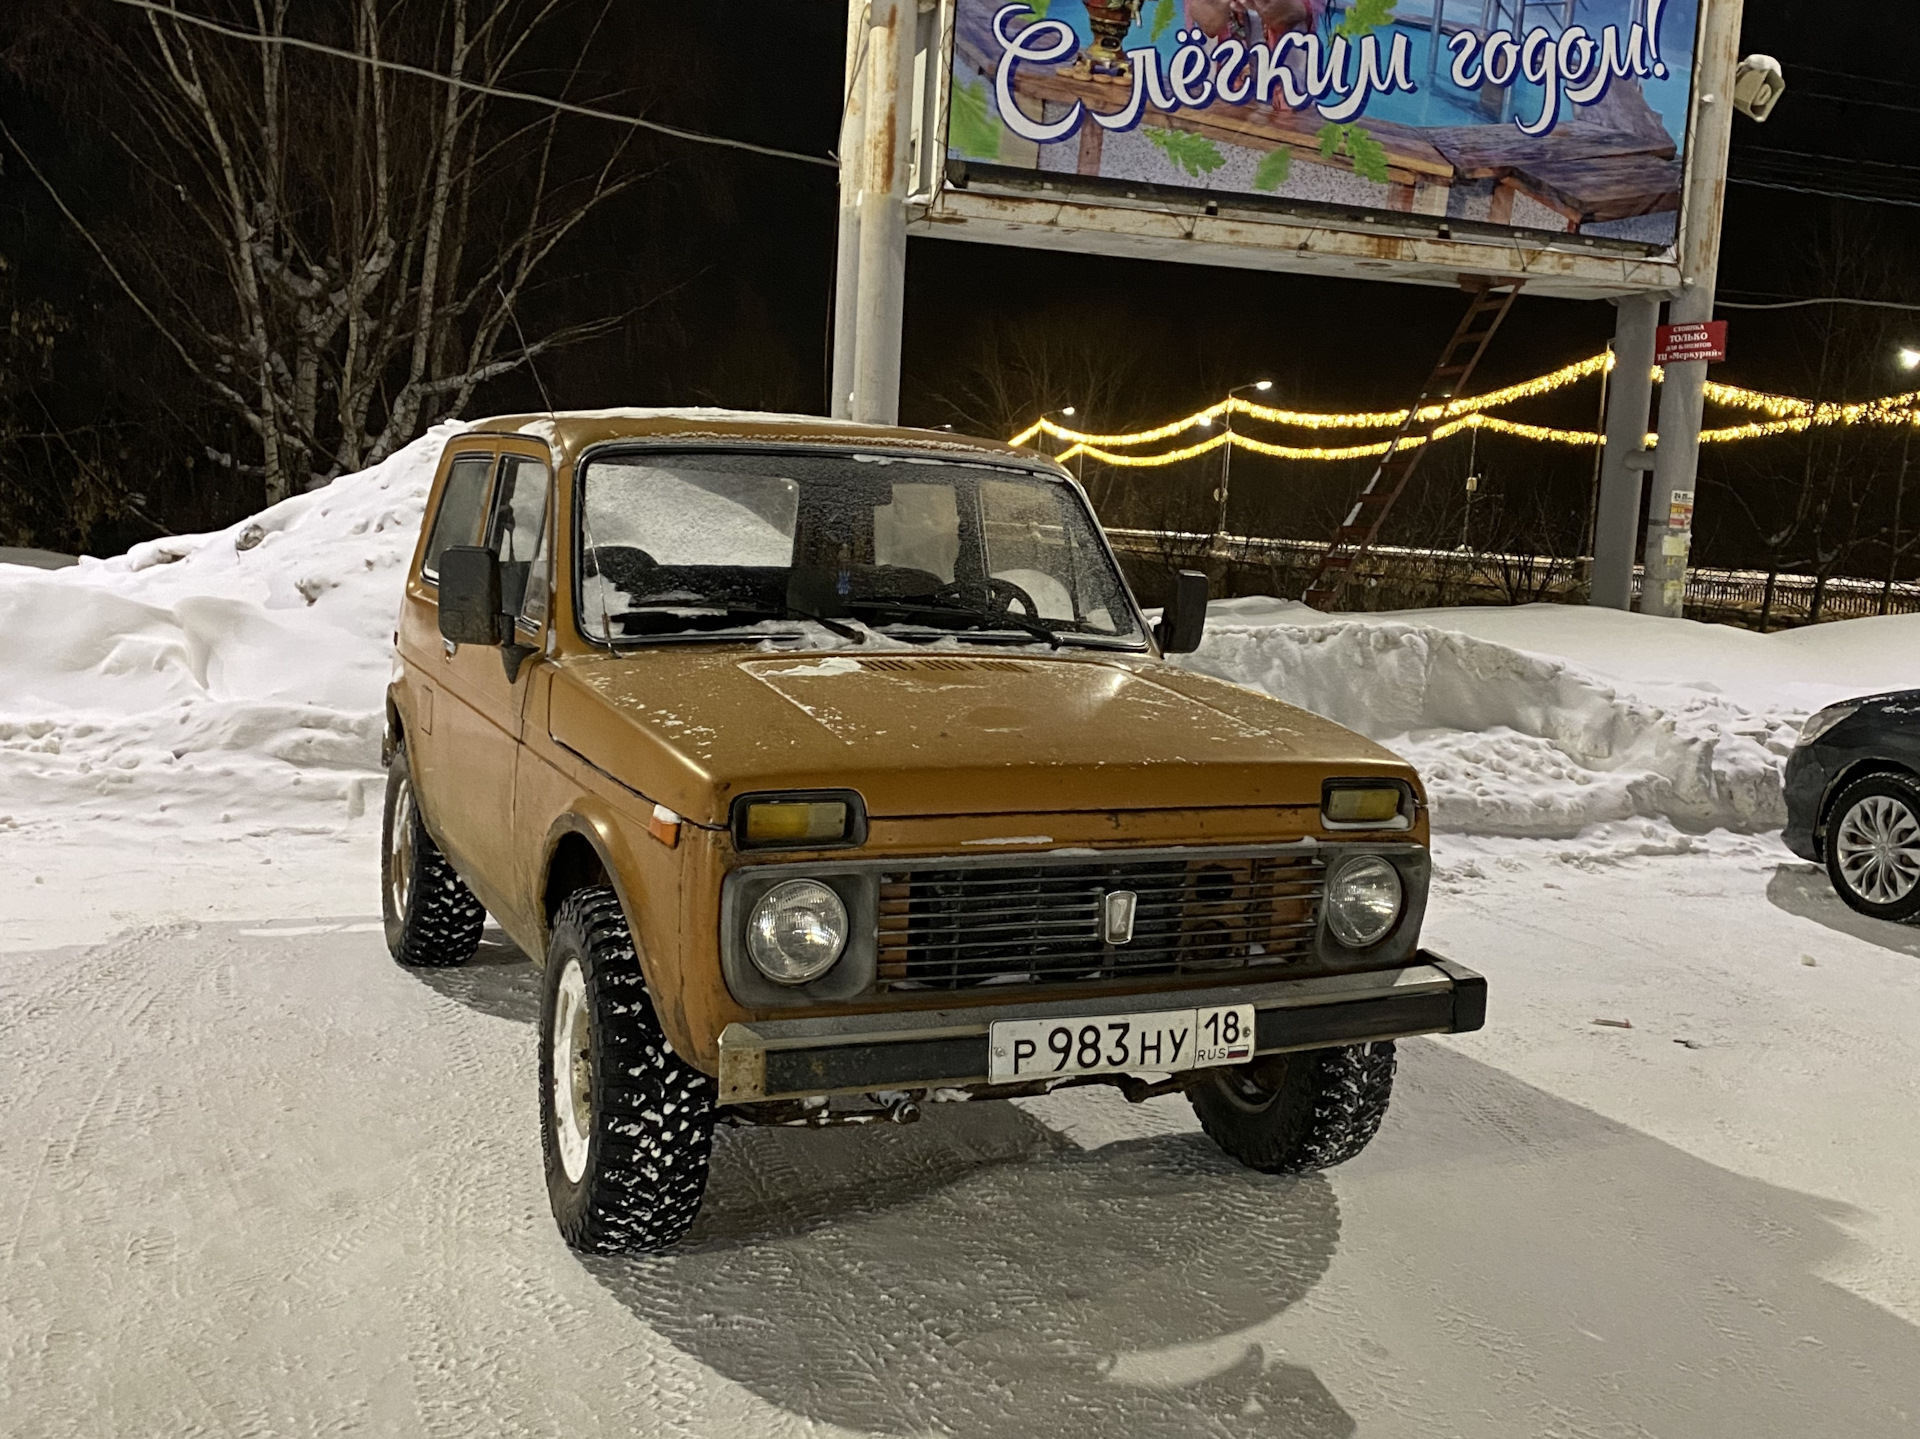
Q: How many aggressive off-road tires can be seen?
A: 3